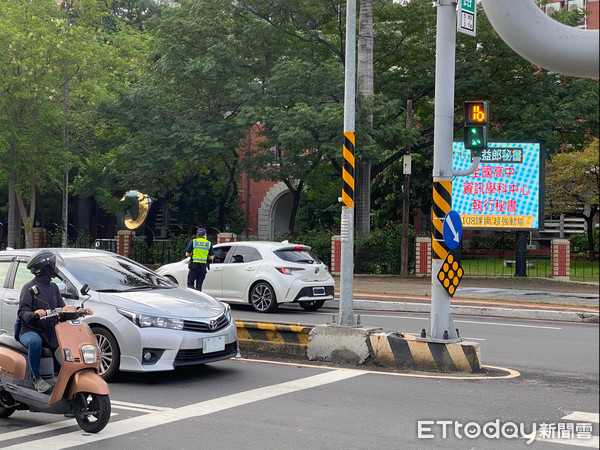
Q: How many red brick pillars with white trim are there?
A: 6